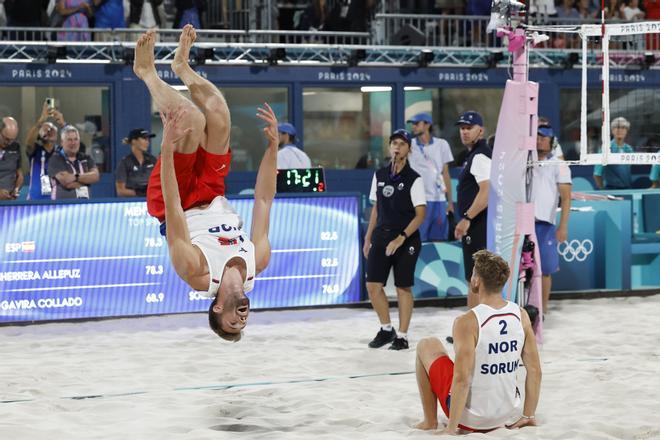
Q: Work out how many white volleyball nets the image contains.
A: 1